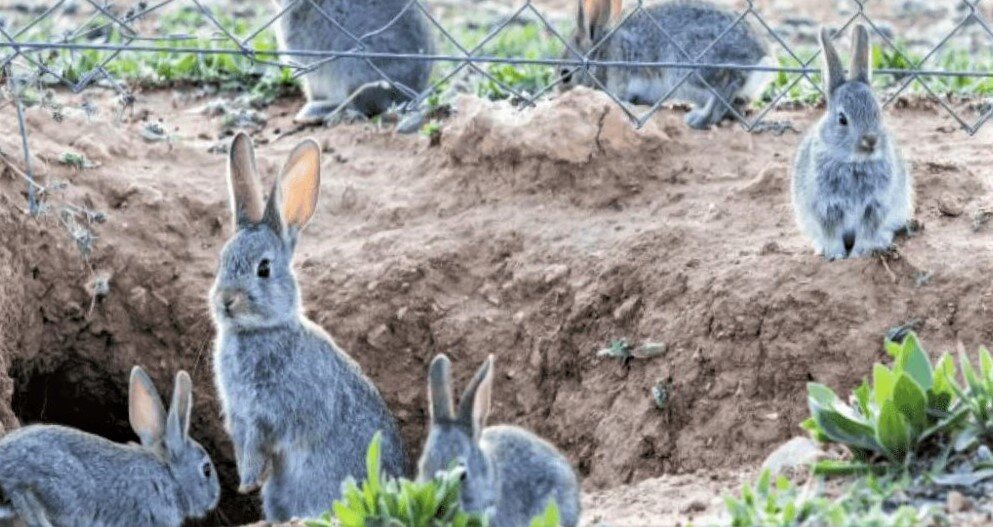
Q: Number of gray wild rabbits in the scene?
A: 6